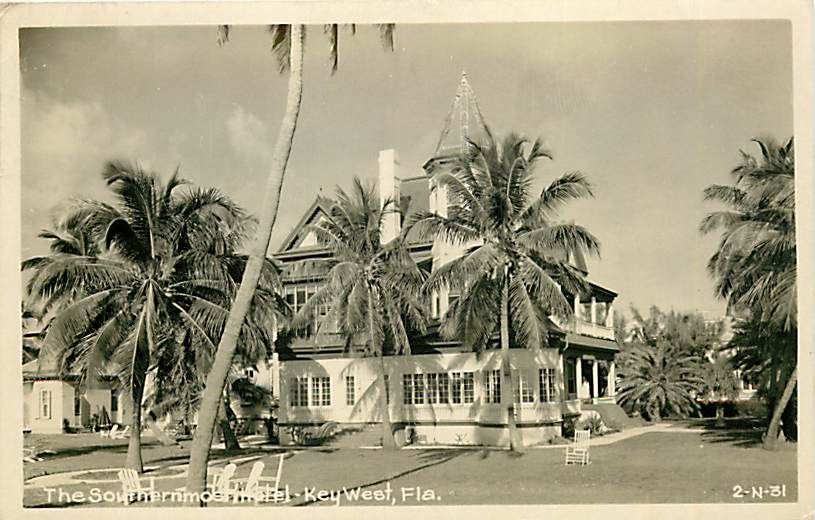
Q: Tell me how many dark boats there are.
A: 0